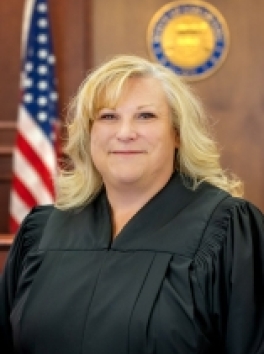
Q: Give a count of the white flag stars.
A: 13